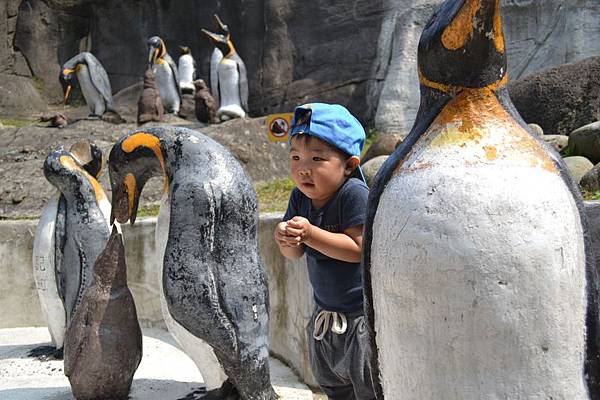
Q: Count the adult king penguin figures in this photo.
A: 9